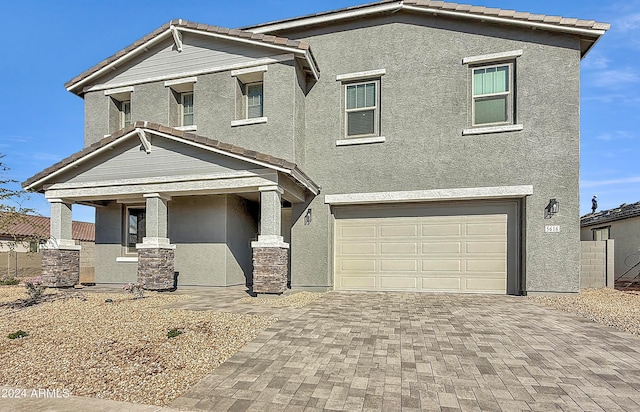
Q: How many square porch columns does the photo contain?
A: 3